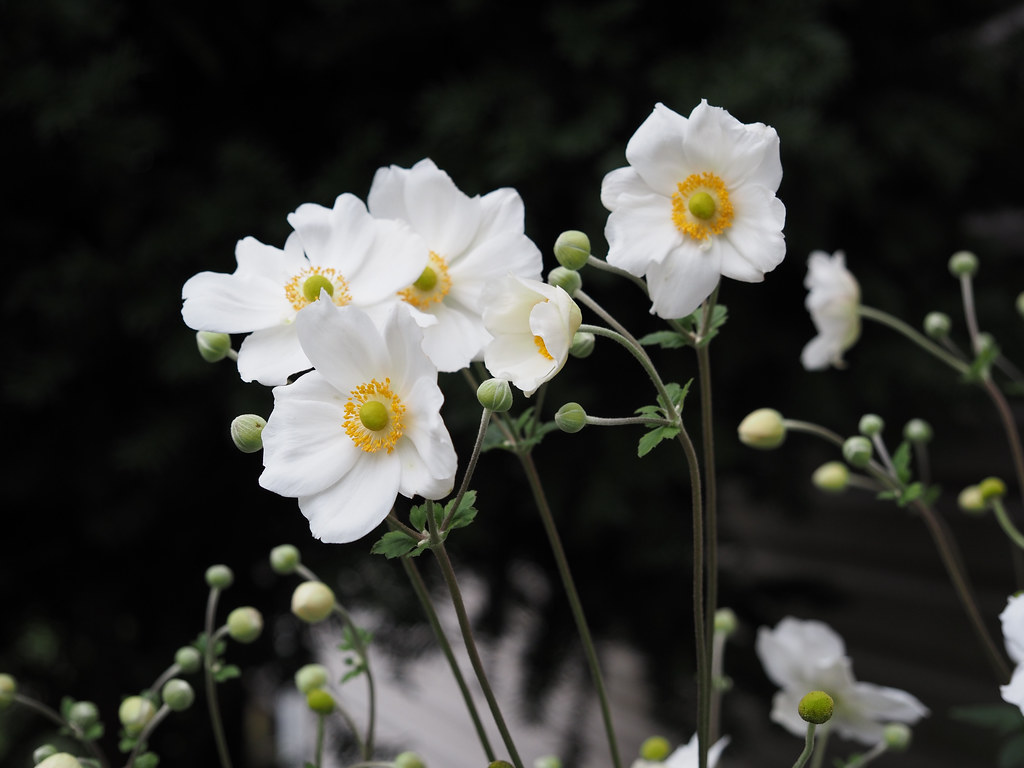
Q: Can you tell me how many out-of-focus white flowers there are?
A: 4